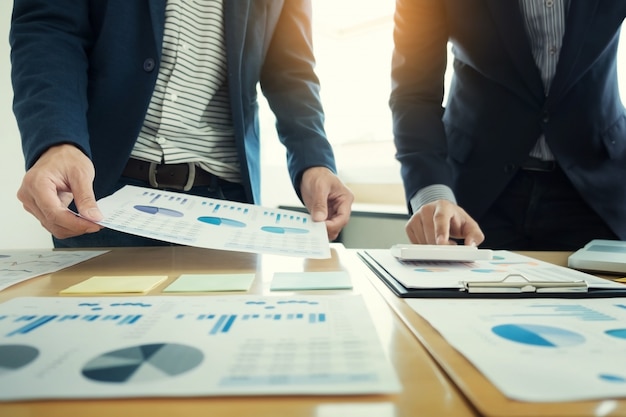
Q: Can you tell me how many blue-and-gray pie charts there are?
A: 2